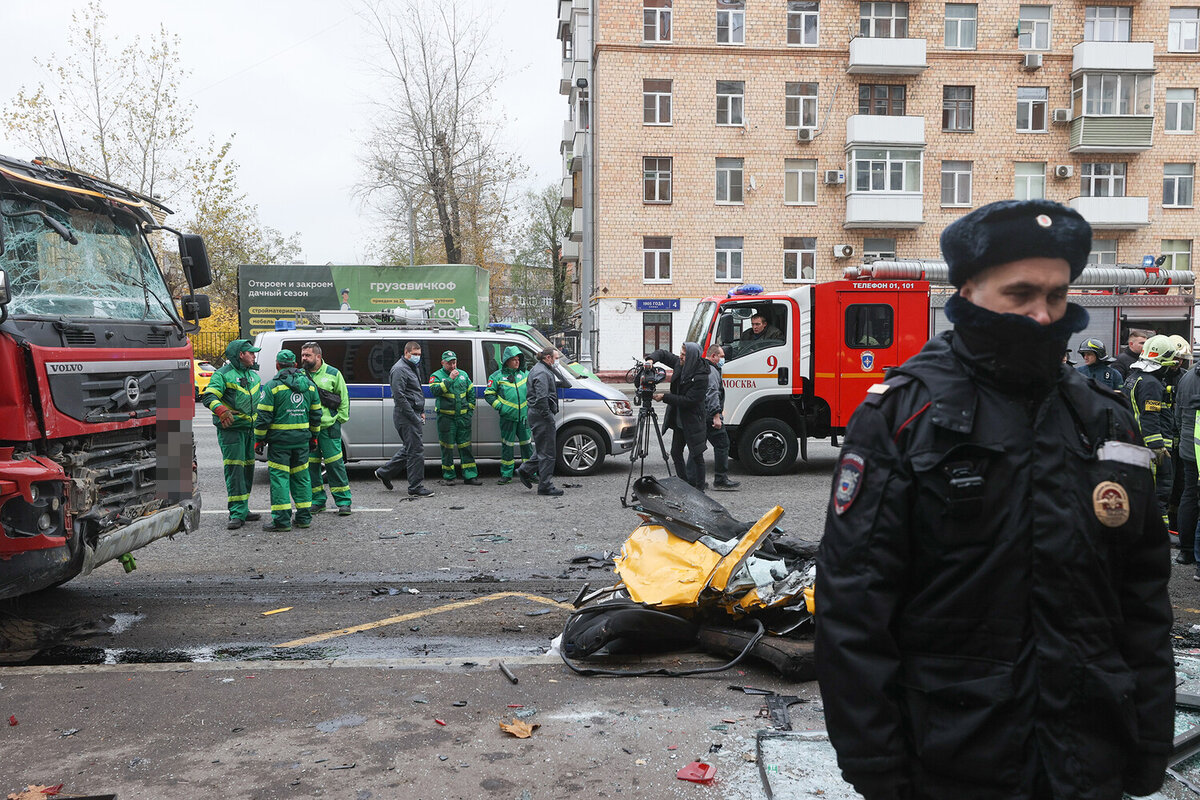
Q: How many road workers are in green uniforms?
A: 5